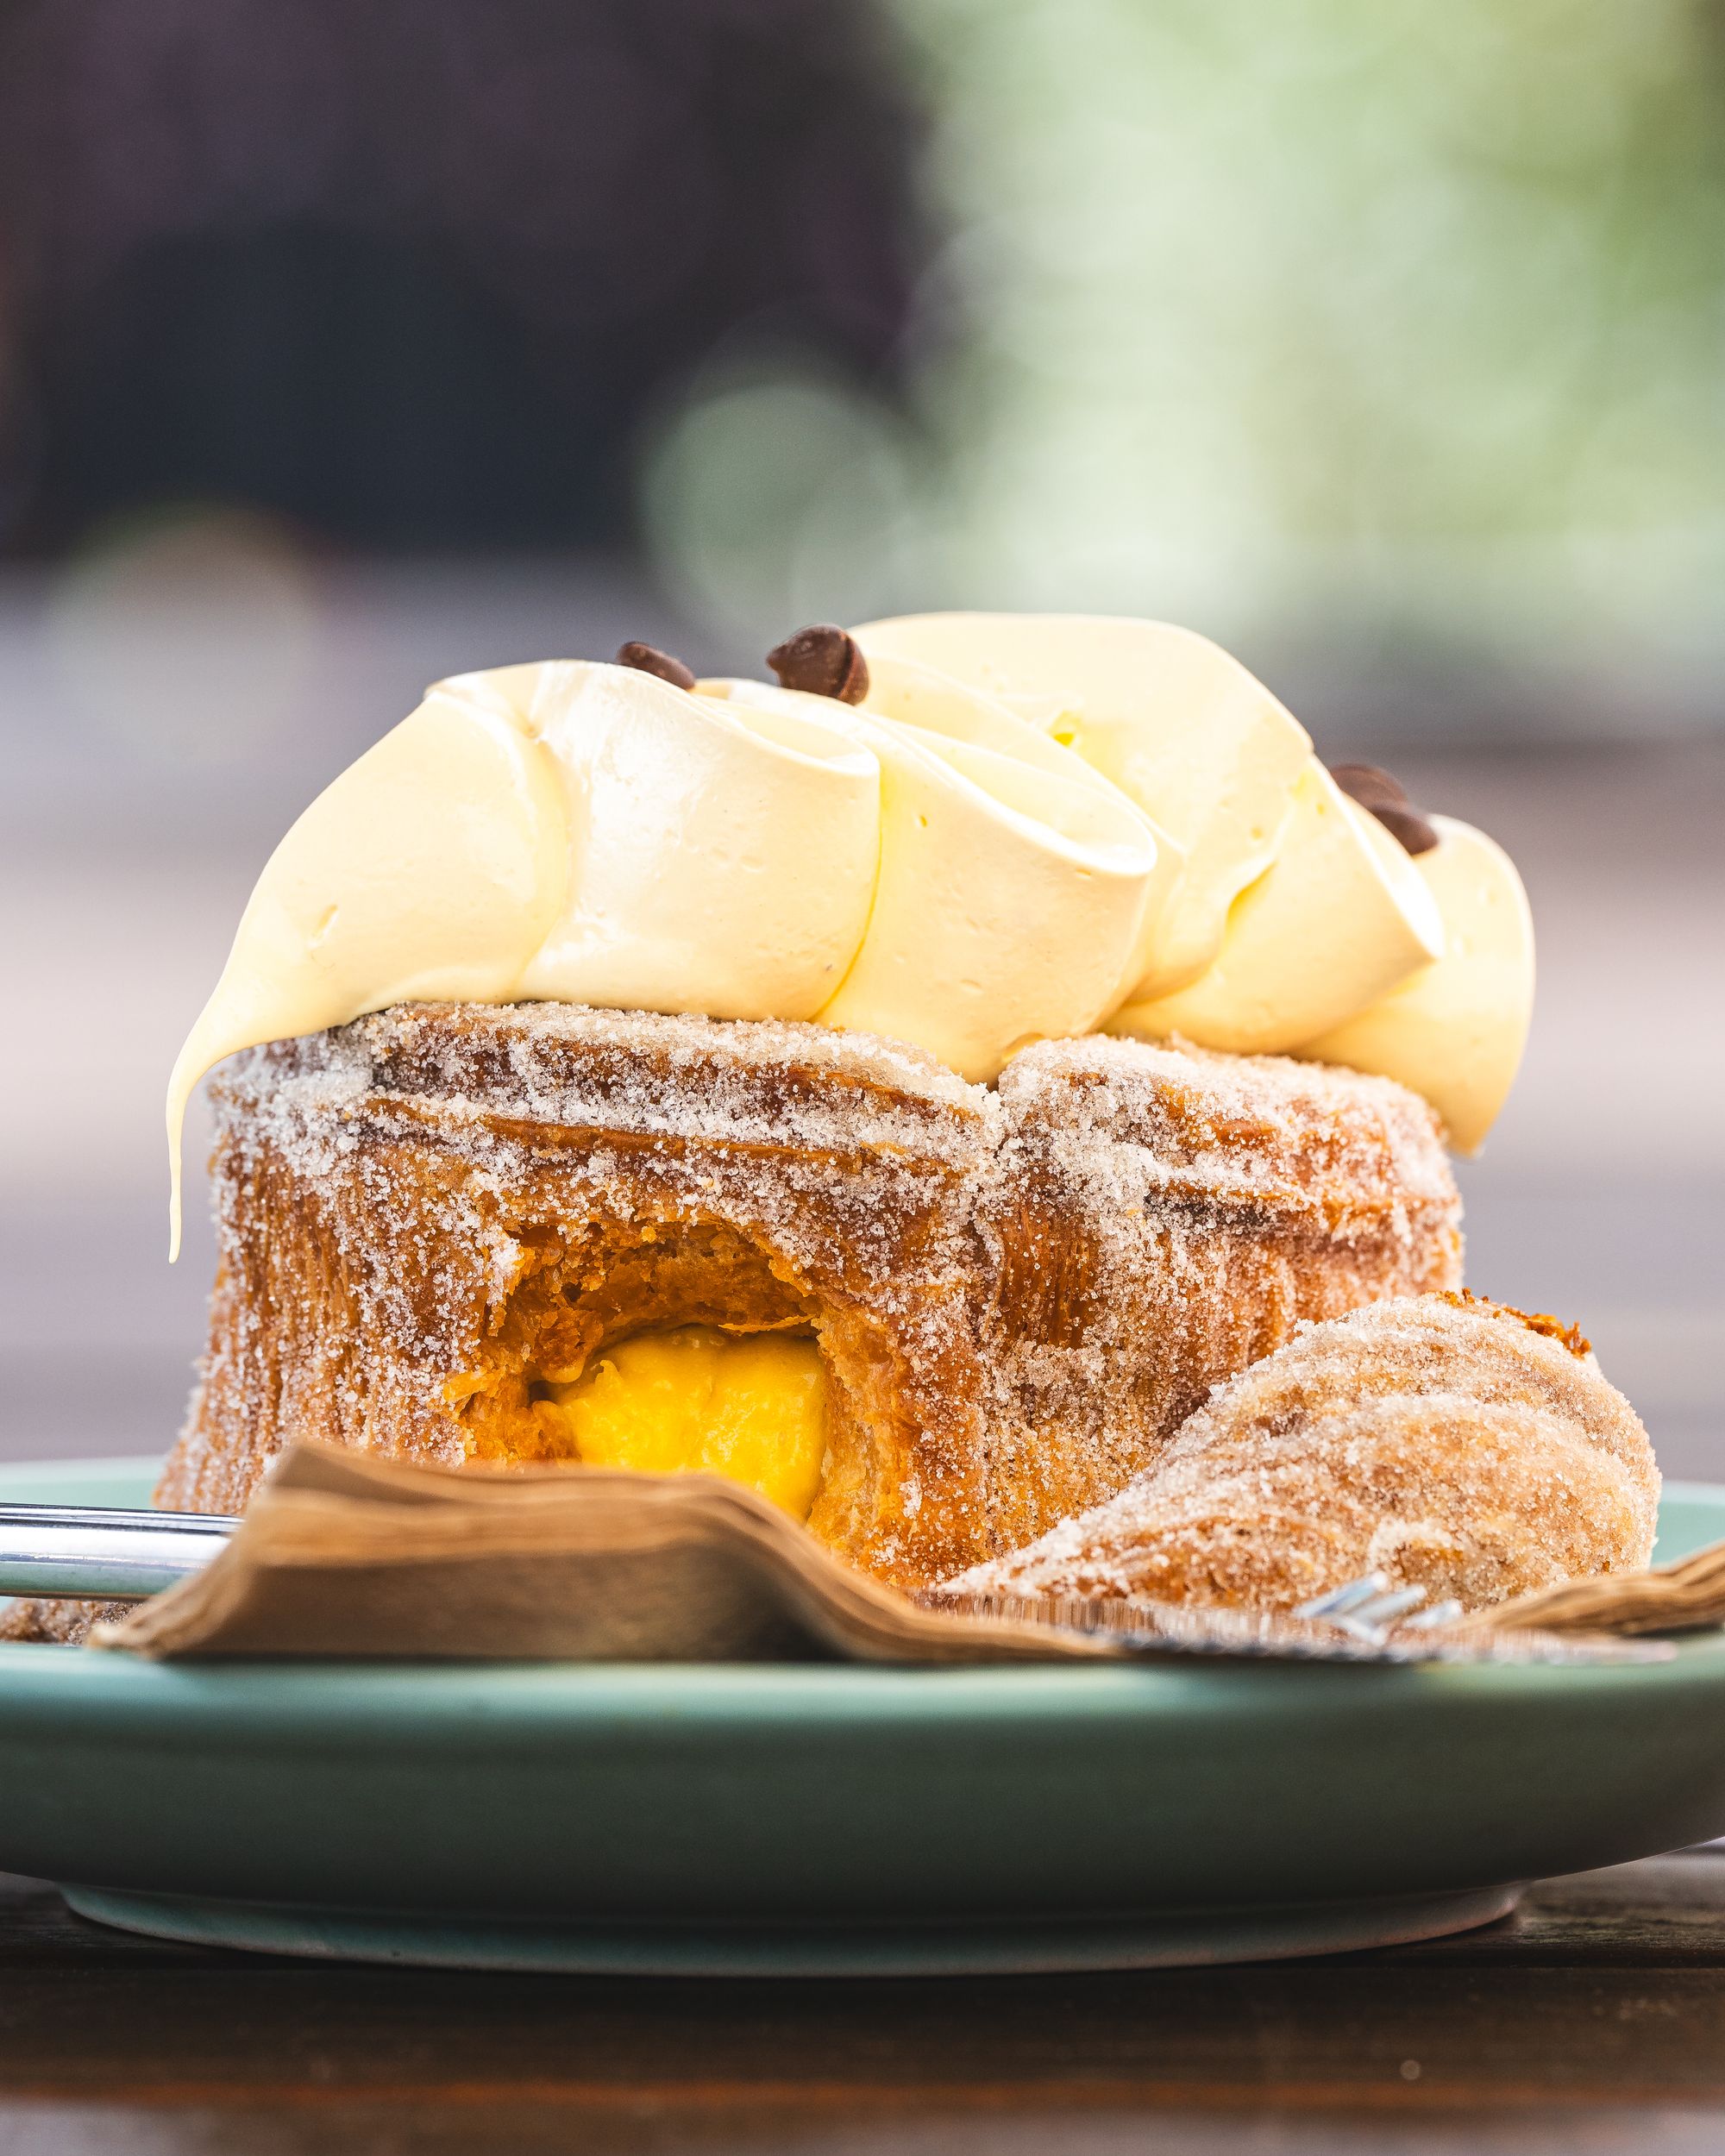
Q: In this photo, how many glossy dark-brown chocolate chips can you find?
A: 4